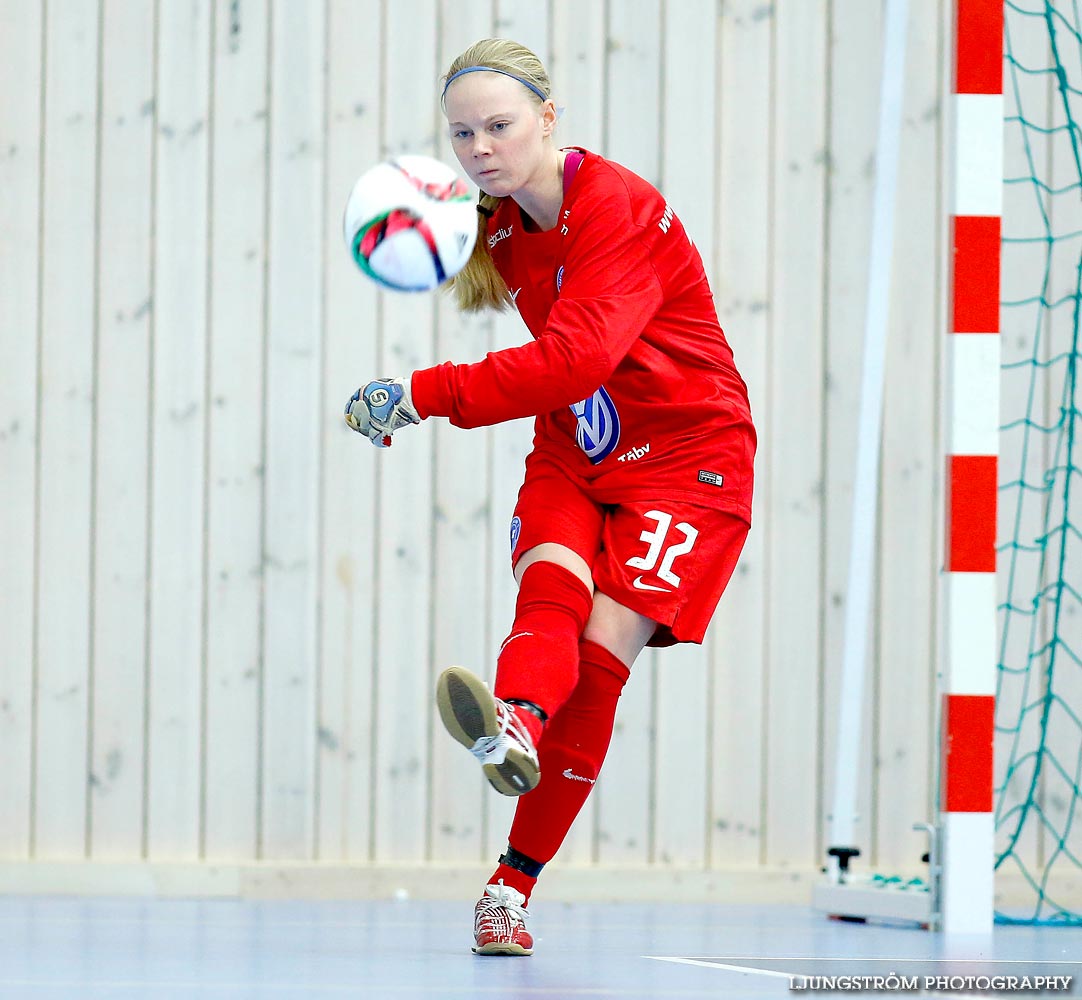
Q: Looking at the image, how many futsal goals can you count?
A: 1